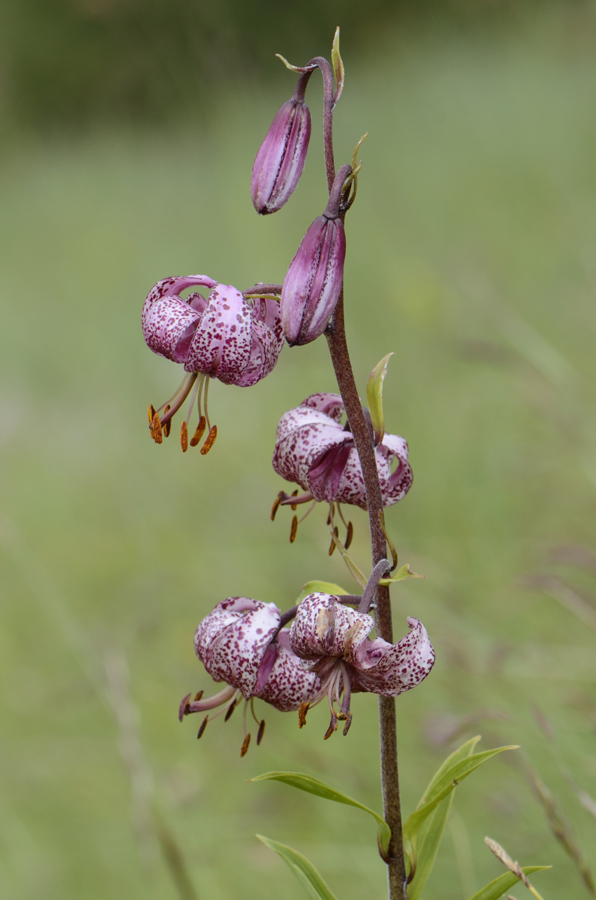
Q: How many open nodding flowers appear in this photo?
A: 4